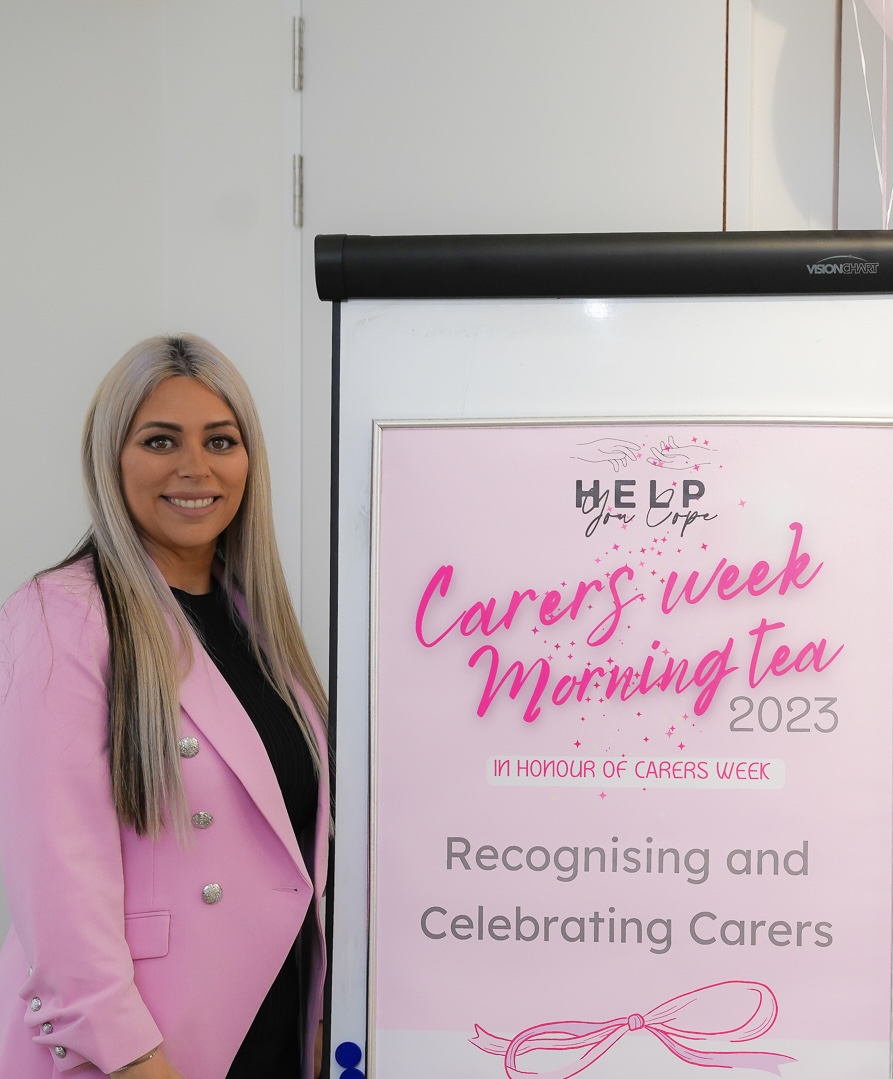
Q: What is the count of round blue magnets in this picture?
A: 2